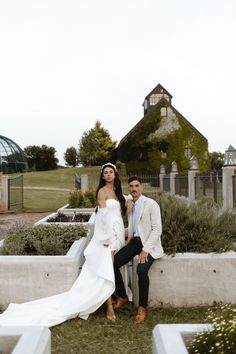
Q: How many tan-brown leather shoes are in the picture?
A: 2